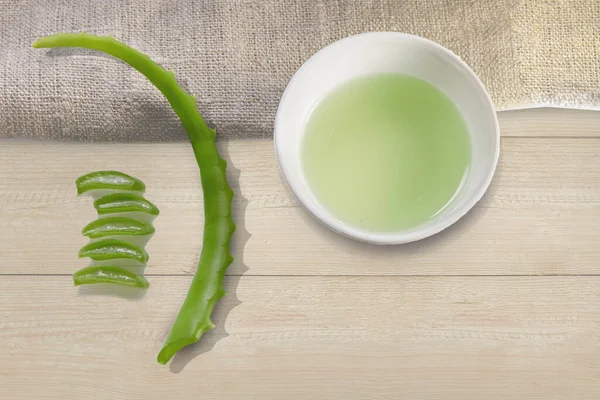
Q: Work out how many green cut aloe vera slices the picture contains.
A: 5